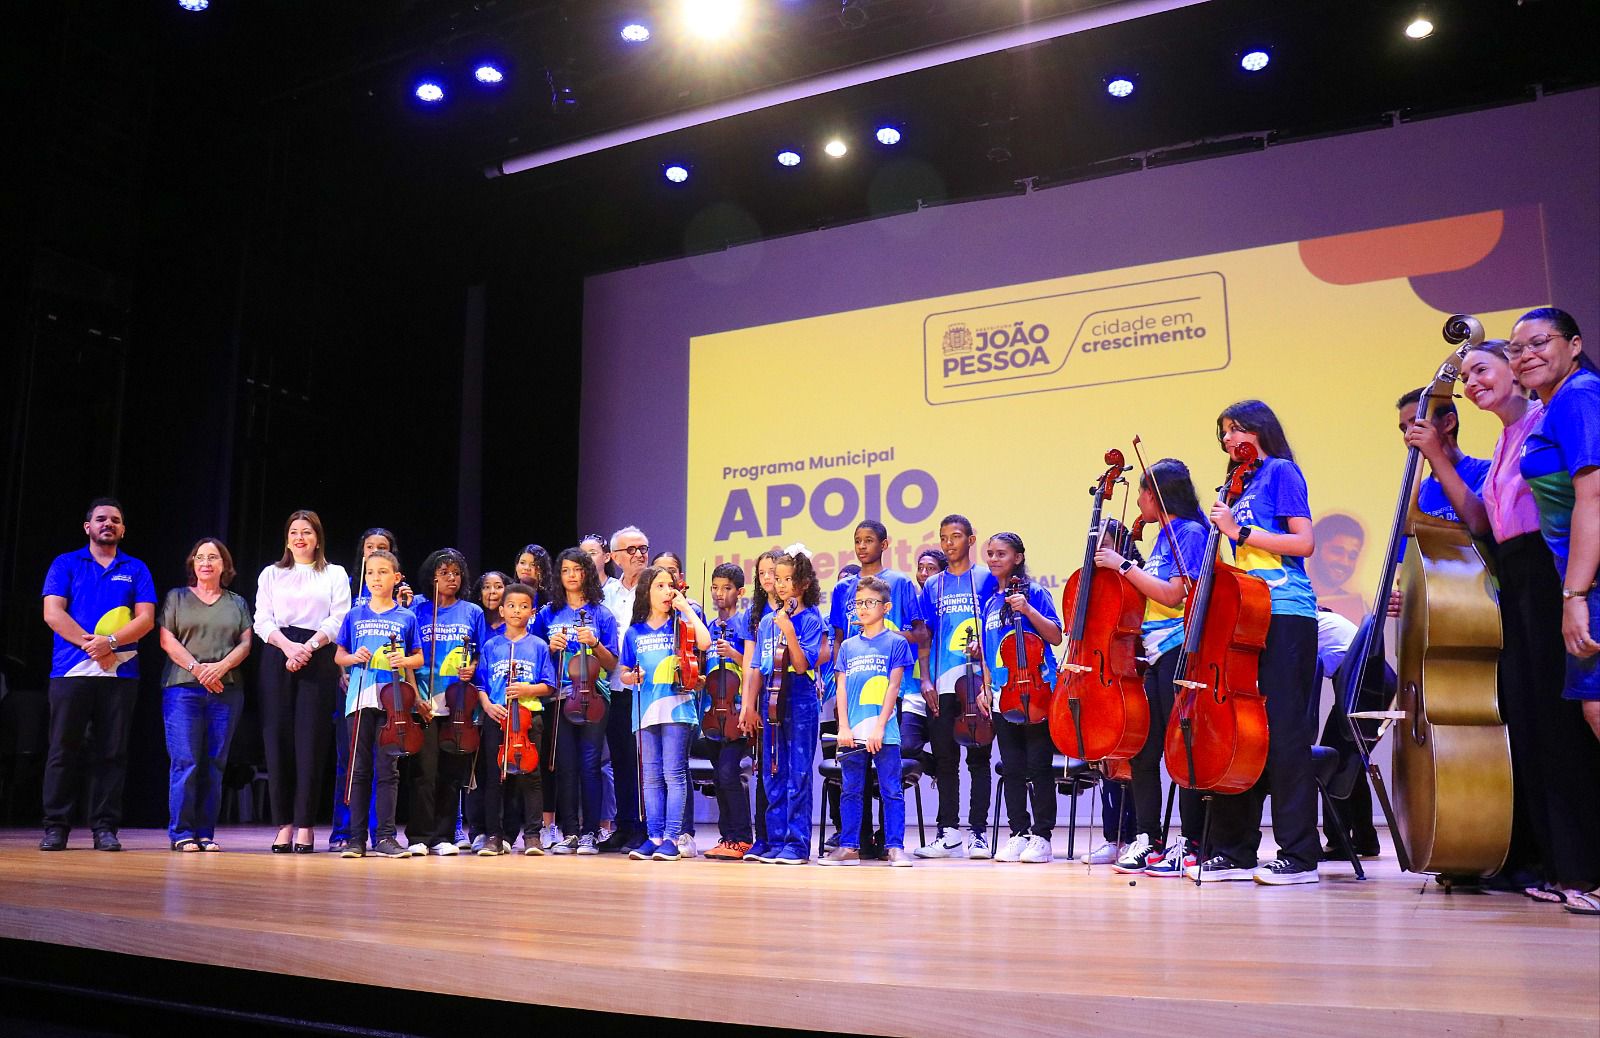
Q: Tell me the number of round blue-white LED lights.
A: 9